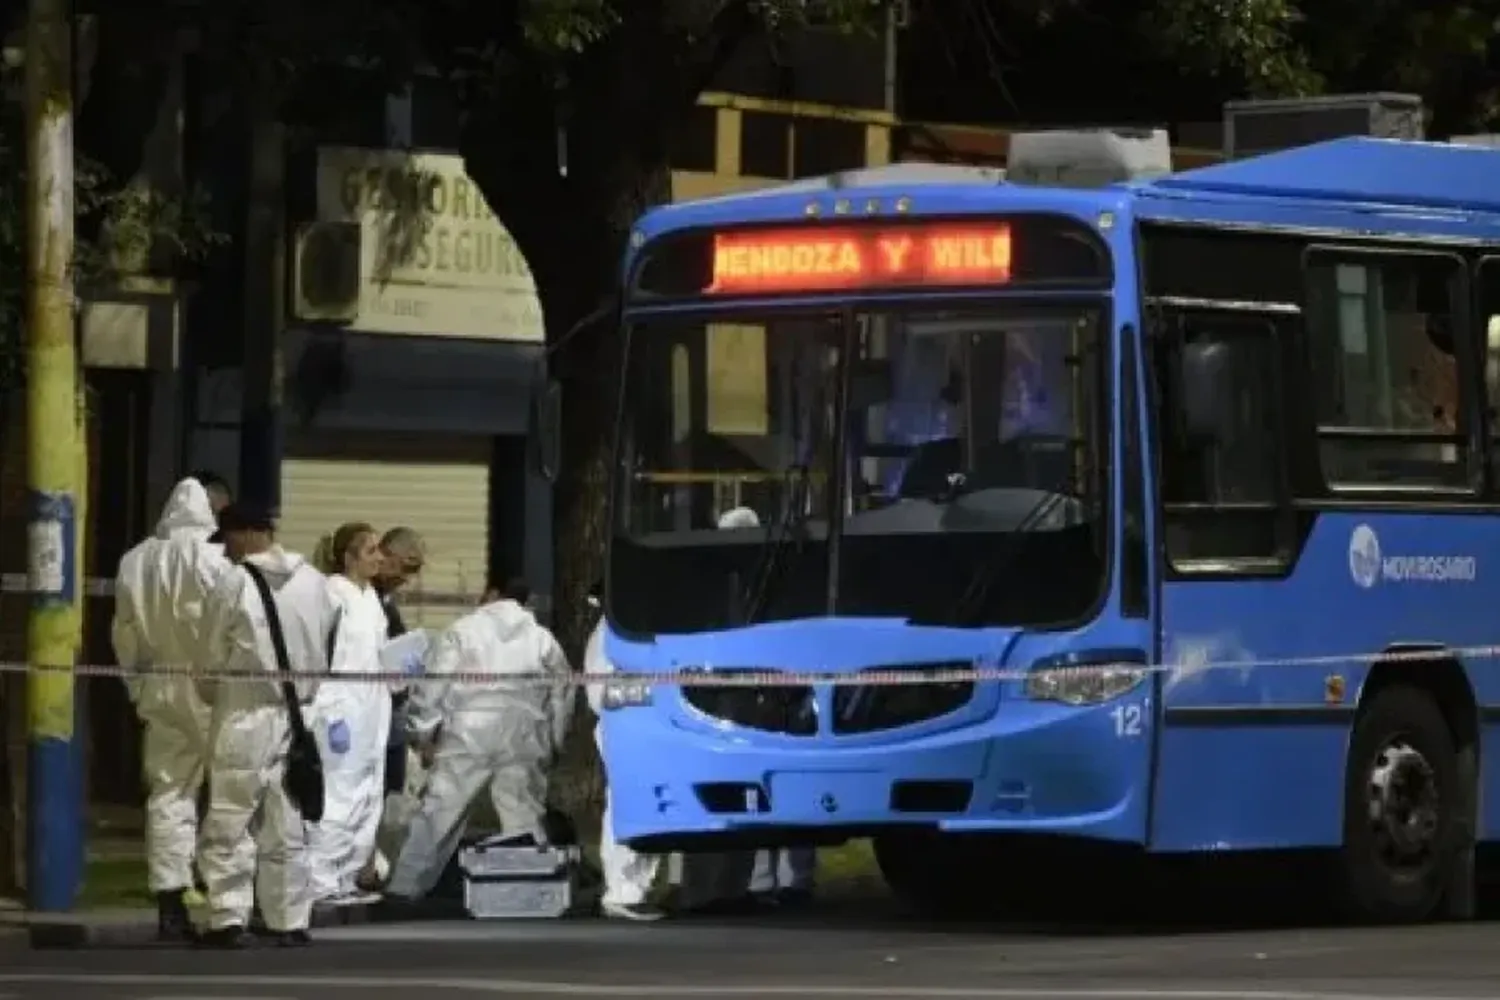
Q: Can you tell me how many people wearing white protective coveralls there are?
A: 5